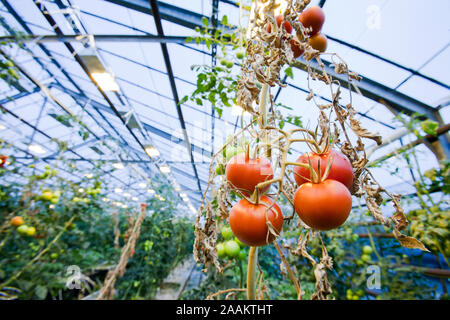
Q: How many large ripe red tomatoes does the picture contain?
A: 4